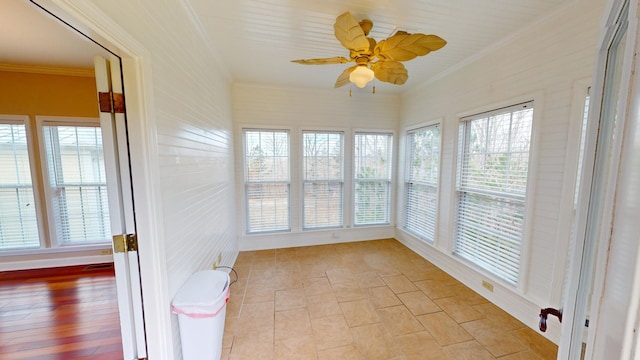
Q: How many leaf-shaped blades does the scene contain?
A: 5